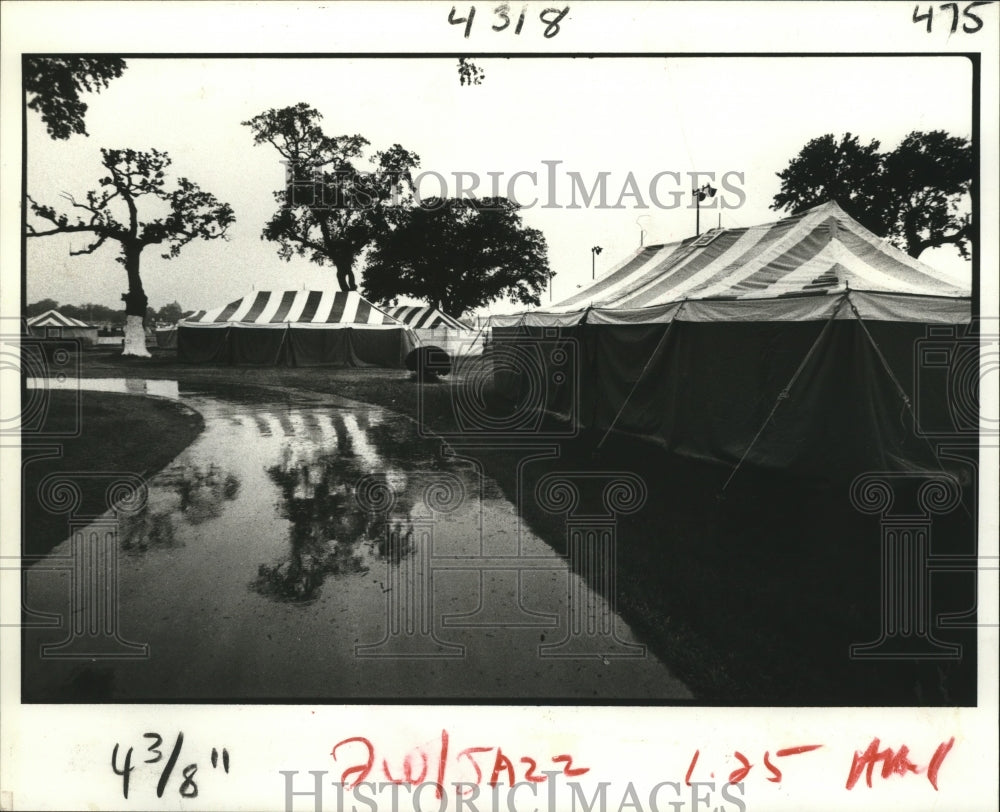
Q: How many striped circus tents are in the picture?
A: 4